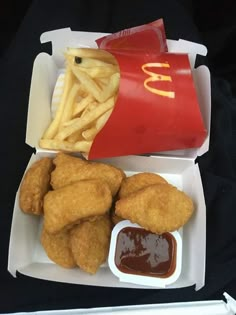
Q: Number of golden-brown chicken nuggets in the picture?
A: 7